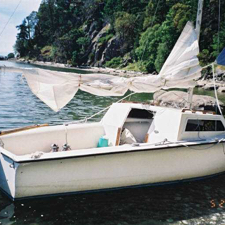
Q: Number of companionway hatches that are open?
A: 1